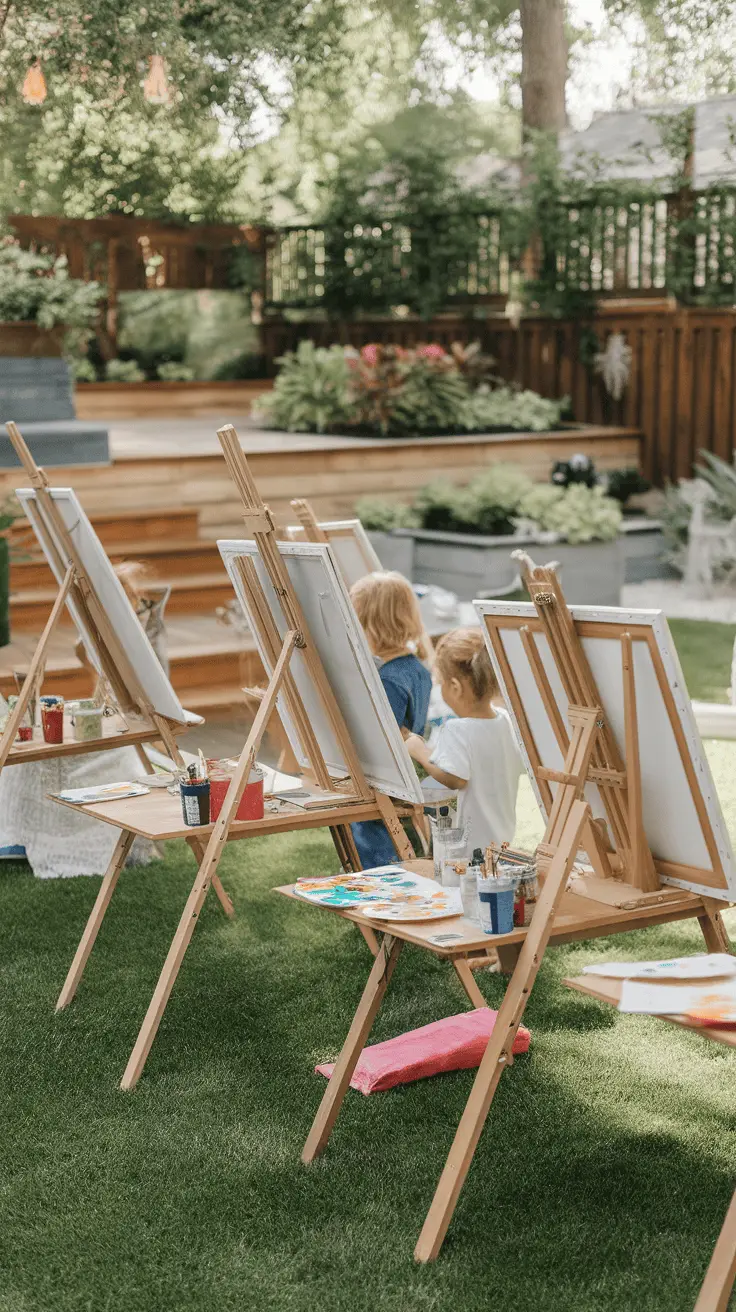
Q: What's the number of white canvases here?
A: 4